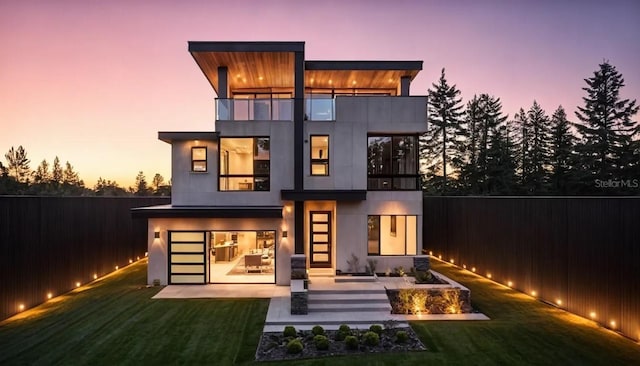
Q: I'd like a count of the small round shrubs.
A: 9